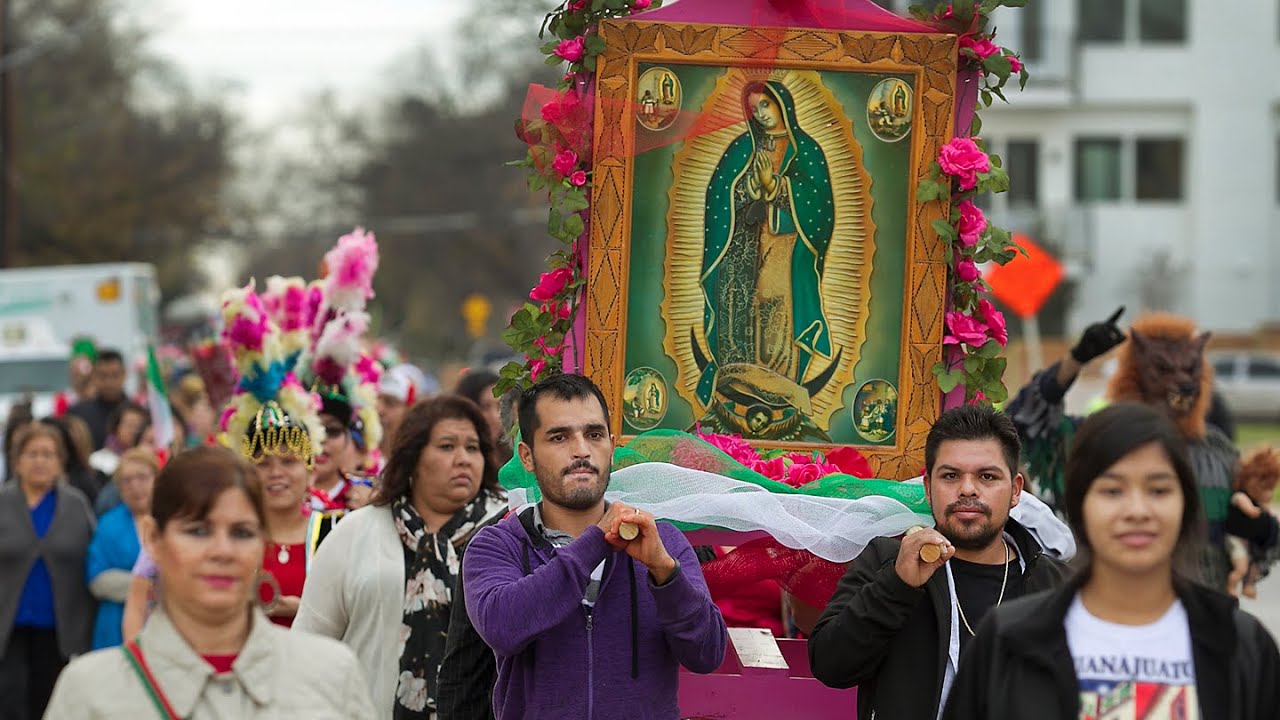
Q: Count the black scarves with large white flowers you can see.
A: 1